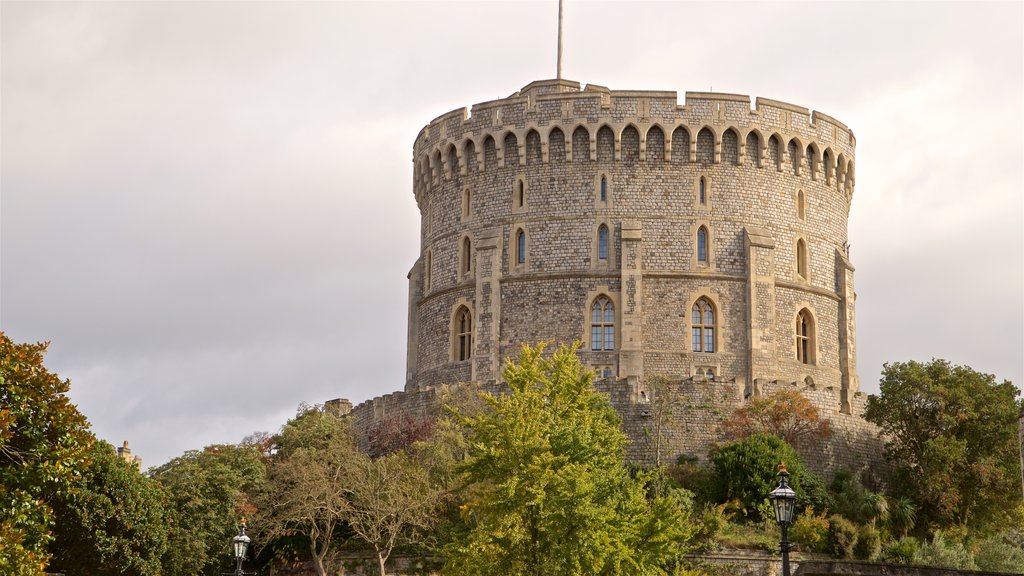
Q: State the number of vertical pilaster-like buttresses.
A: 5